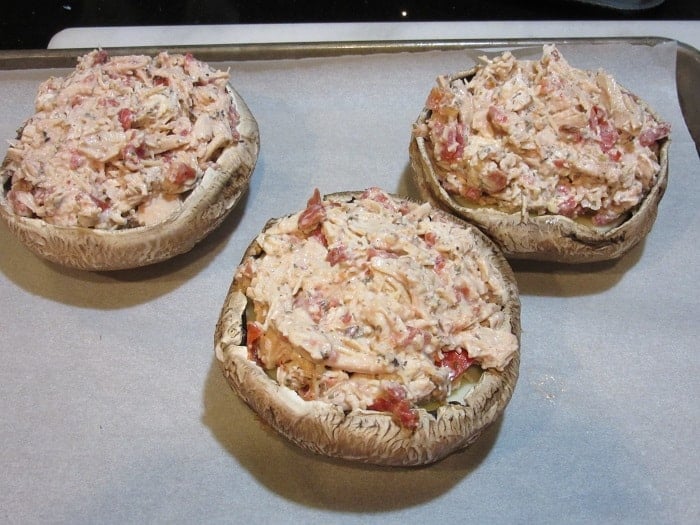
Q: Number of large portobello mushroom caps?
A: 3